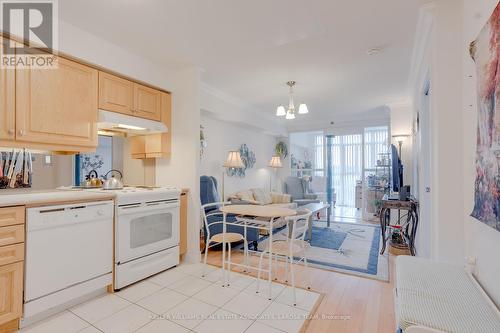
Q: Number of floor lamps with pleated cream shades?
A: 2